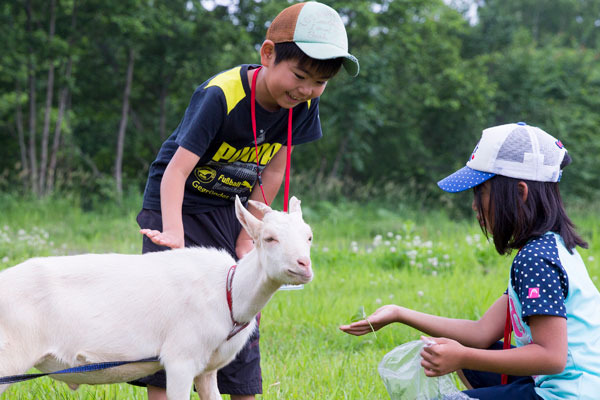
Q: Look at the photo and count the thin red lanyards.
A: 2